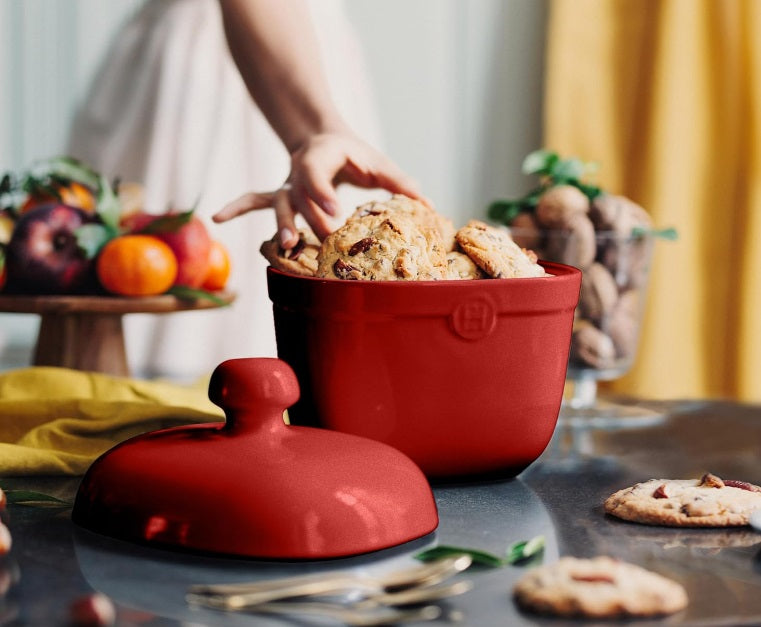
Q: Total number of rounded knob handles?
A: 1